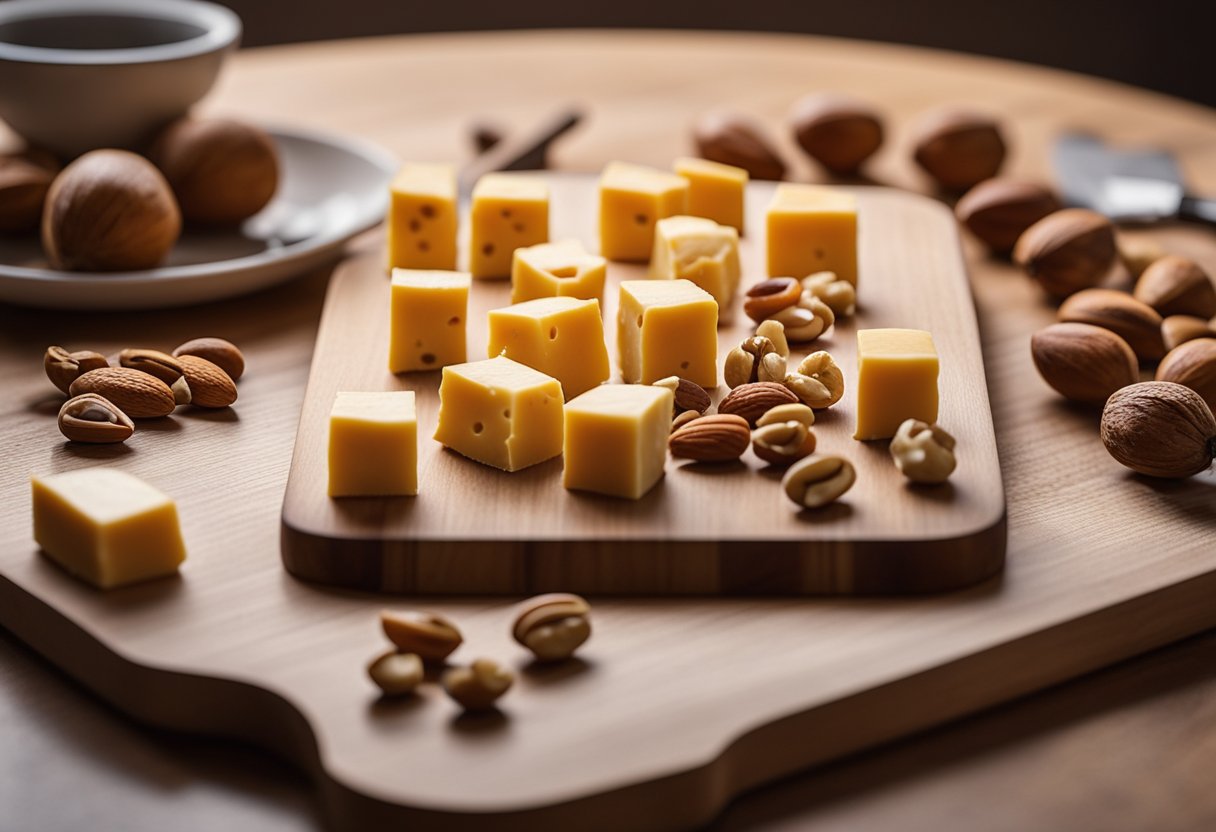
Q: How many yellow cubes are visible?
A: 15